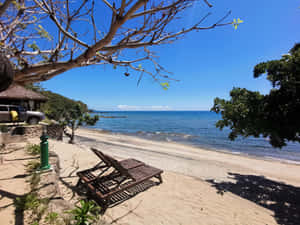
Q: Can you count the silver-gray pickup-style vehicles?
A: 1